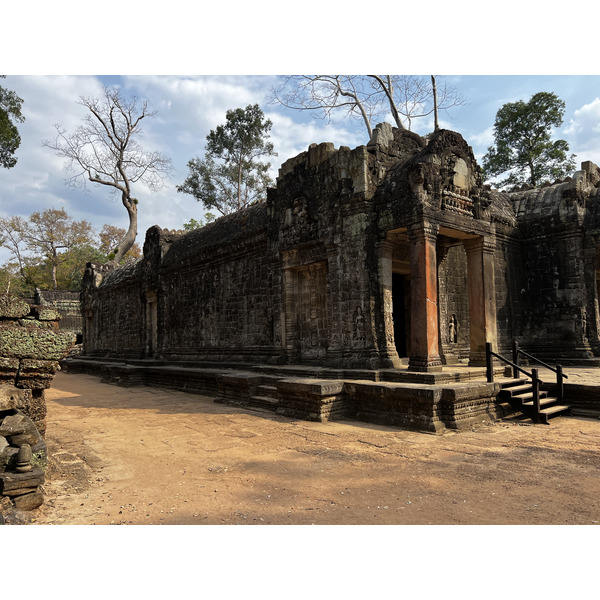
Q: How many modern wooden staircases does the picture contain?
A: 1